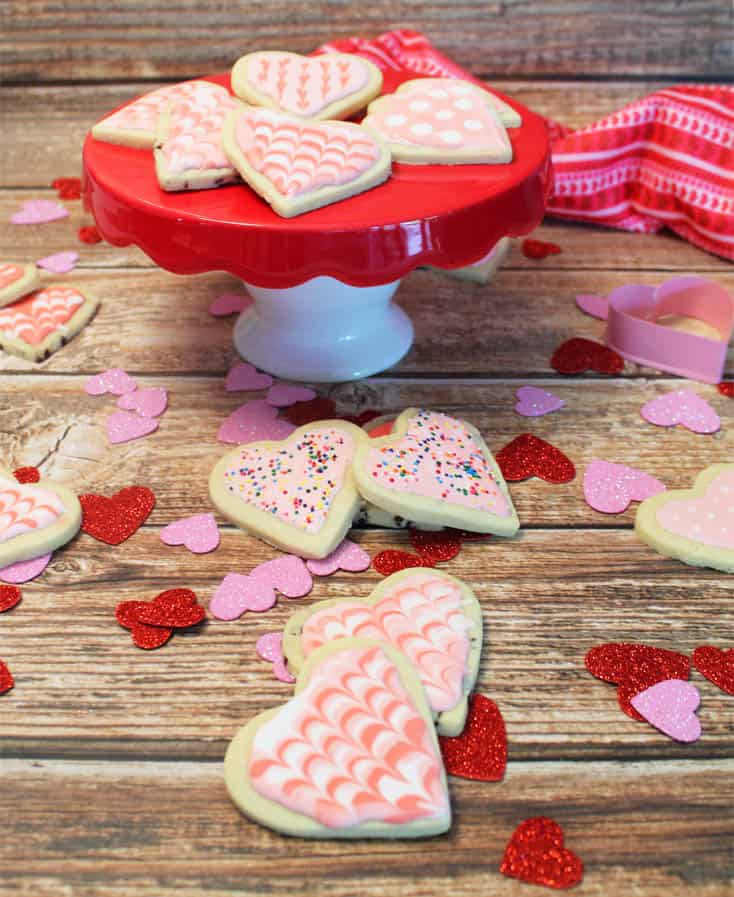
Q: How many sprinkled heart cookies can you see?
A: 2